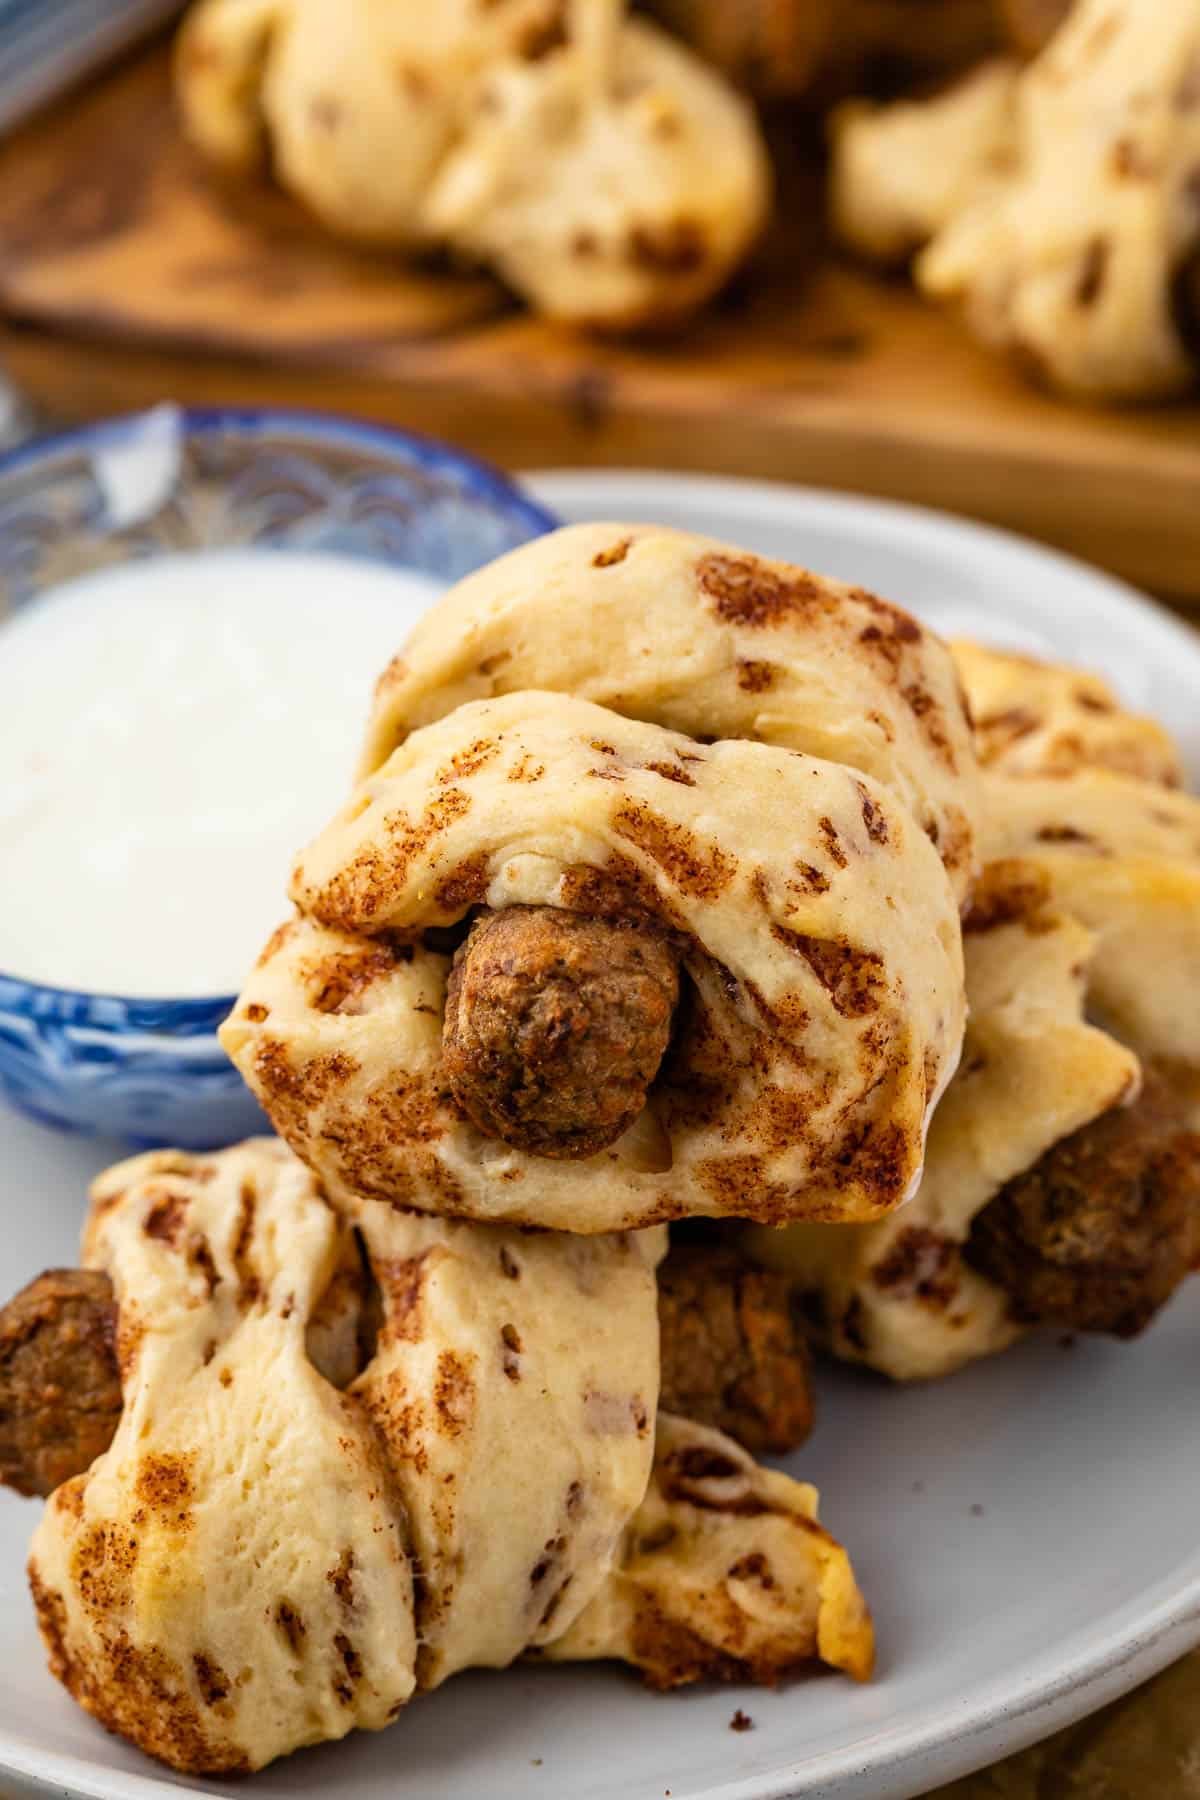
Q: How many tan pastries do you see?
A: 5